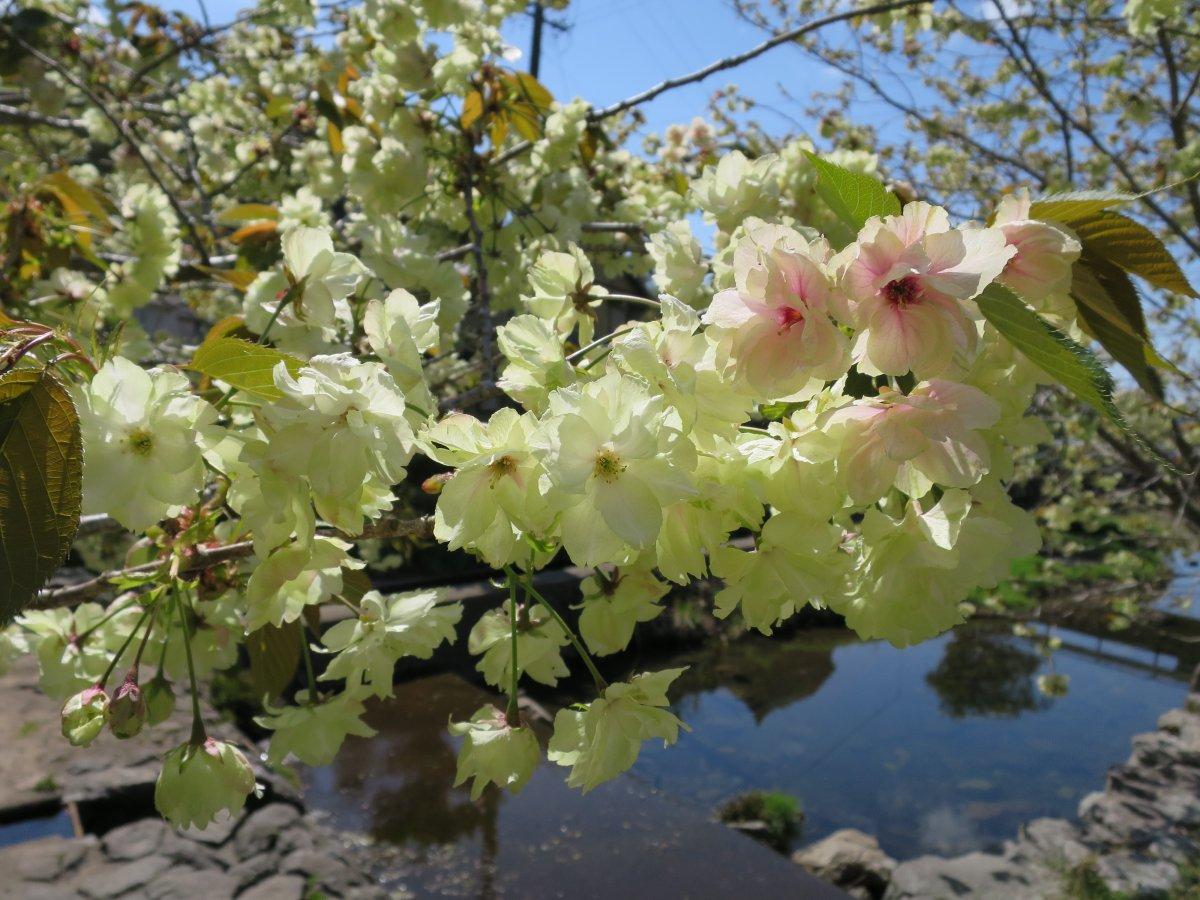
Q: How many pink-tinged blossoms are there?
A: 4